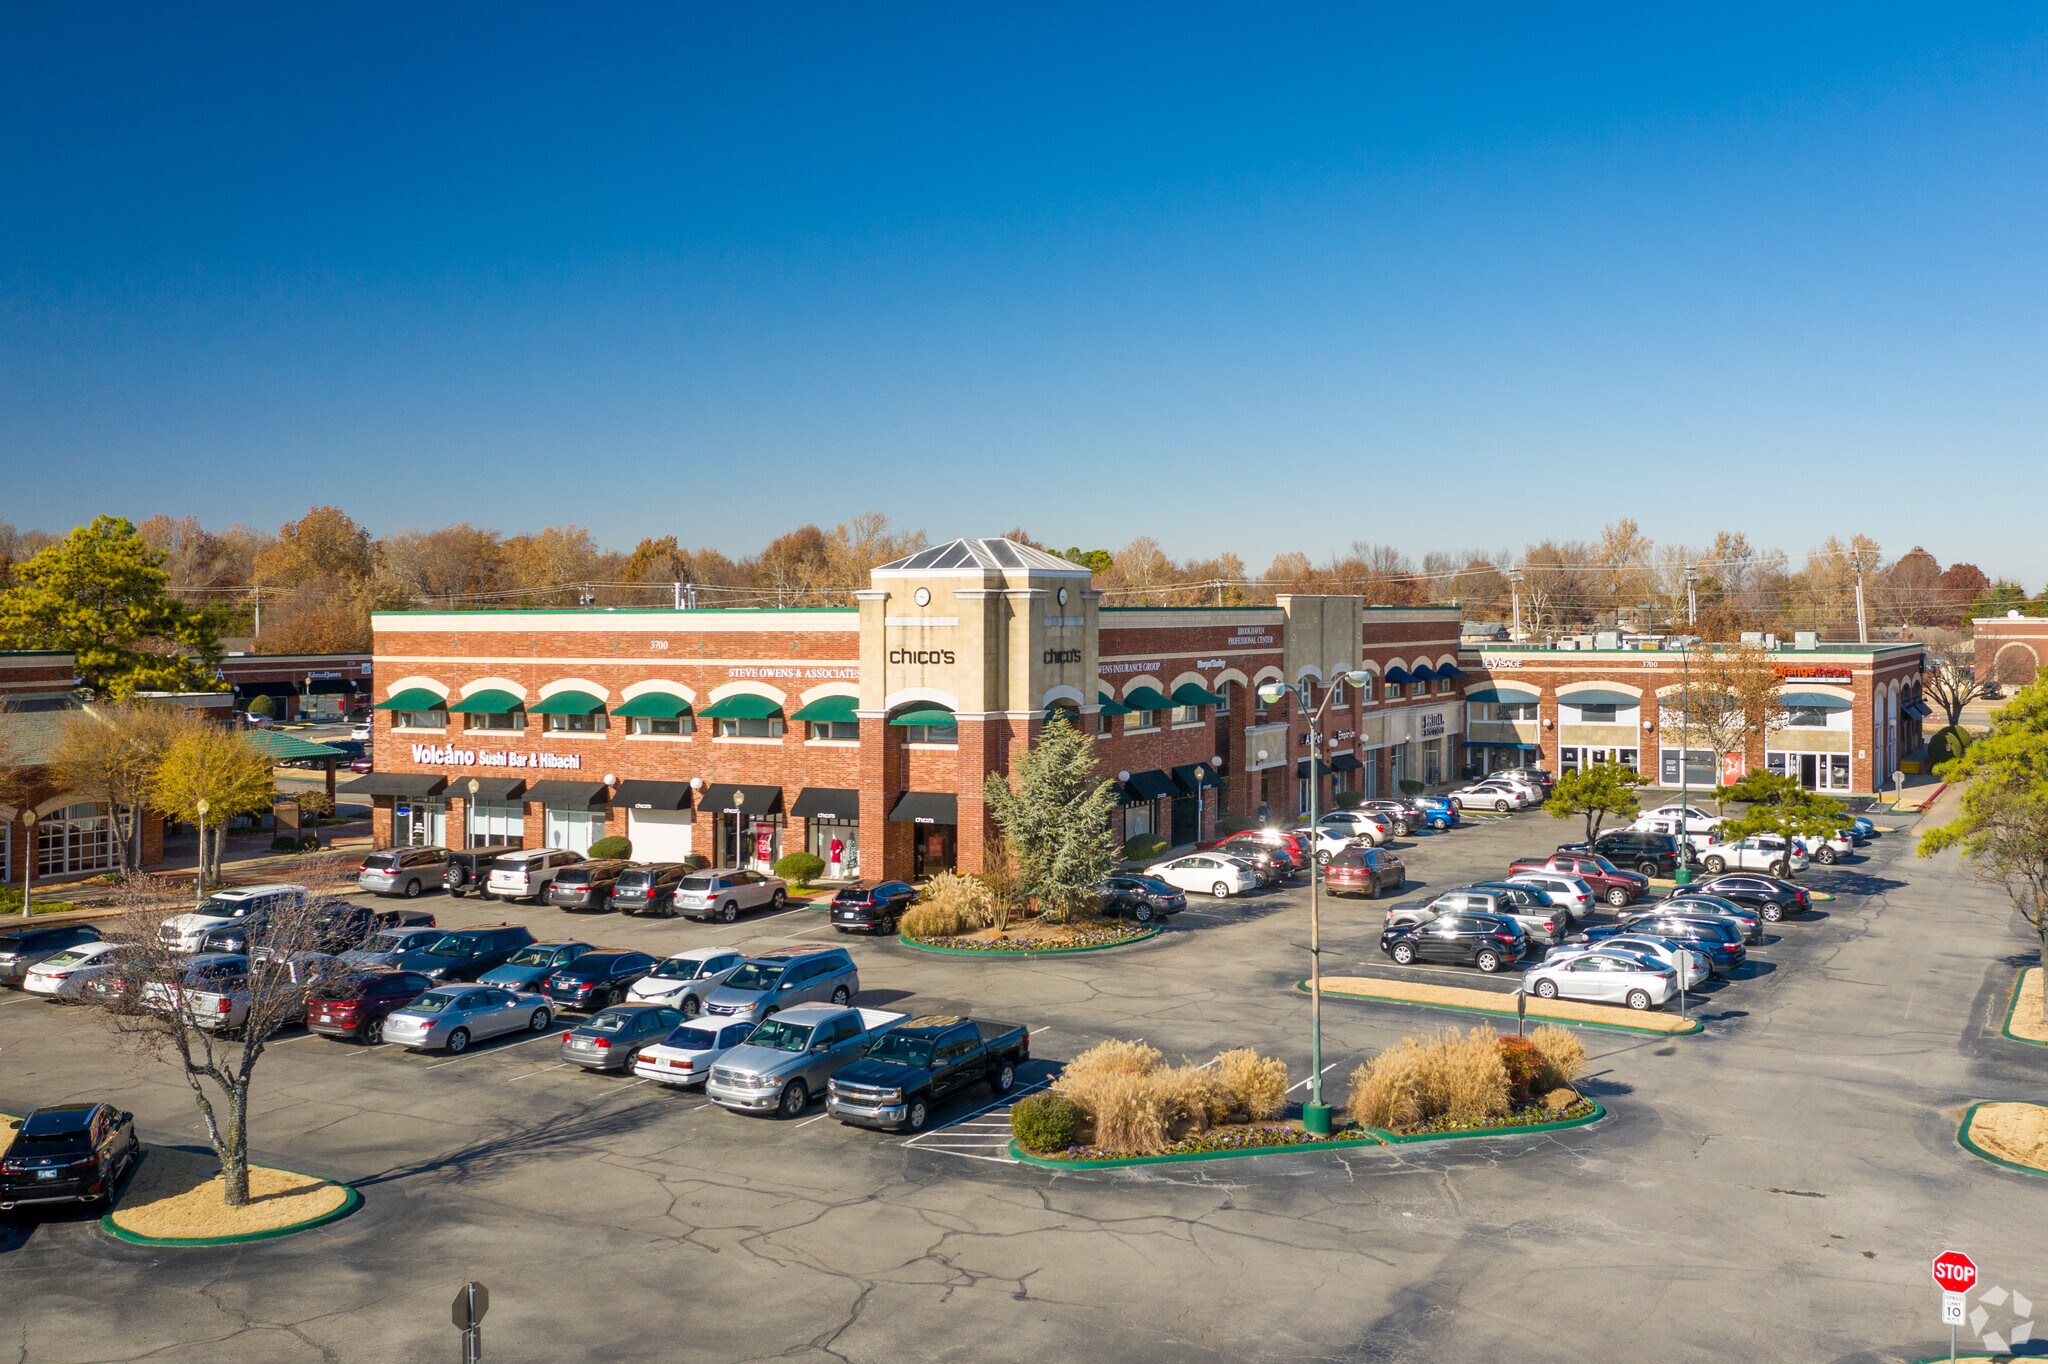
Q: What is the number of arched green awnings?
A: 11